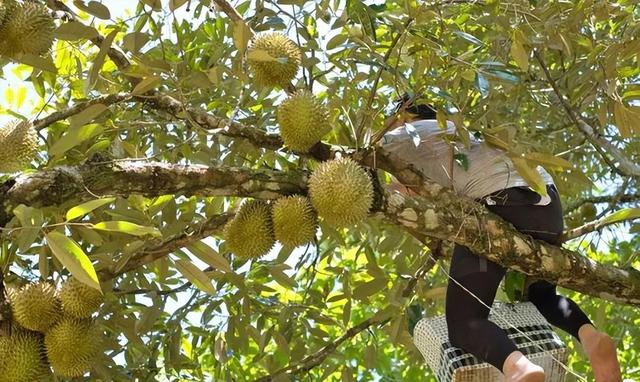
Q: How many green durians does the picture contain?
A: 11